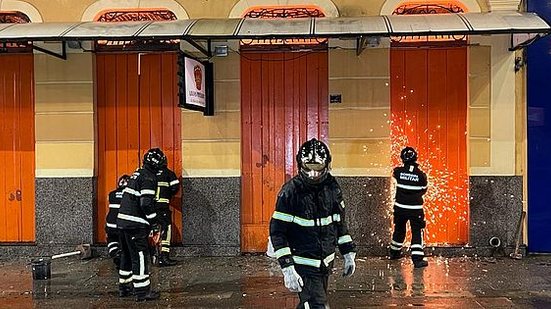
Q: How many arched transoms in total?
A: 4